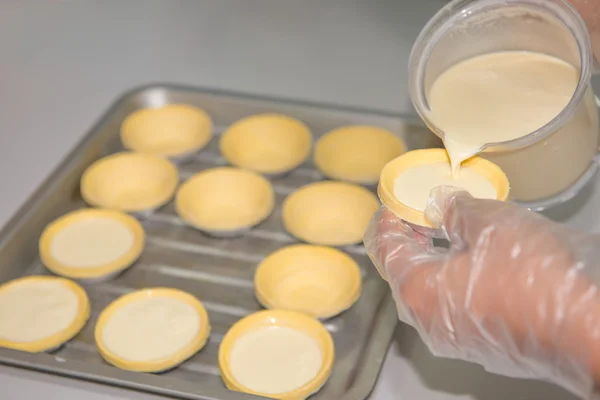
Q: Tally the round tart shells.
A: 12